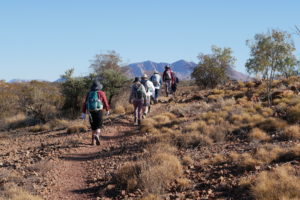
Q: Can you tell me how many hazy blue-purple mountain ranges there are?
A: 1